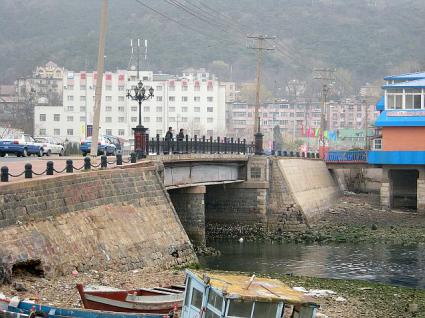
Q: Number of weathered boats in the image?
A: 3